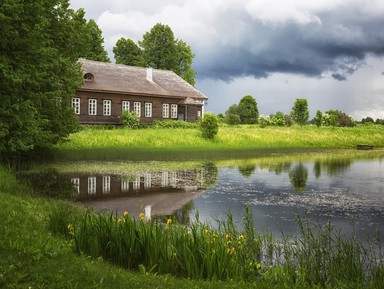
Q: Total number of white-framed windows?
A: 8